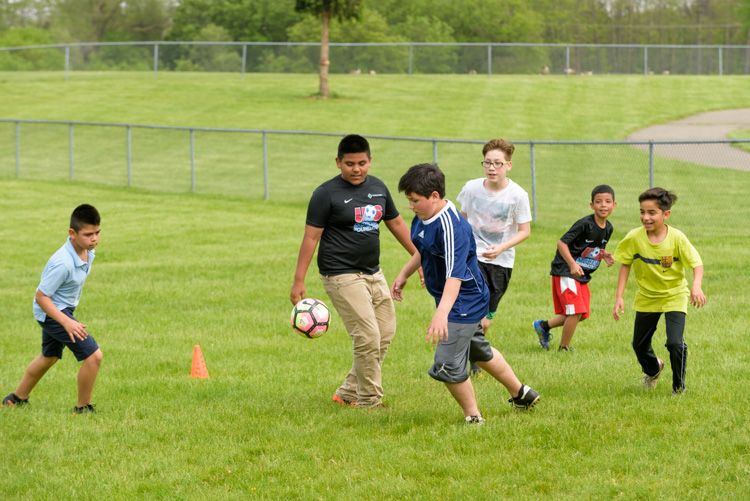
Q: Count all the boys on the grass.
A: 6